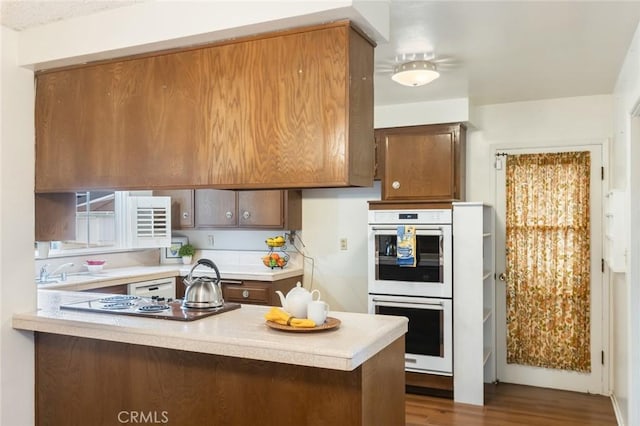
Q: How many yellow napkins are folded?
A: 1